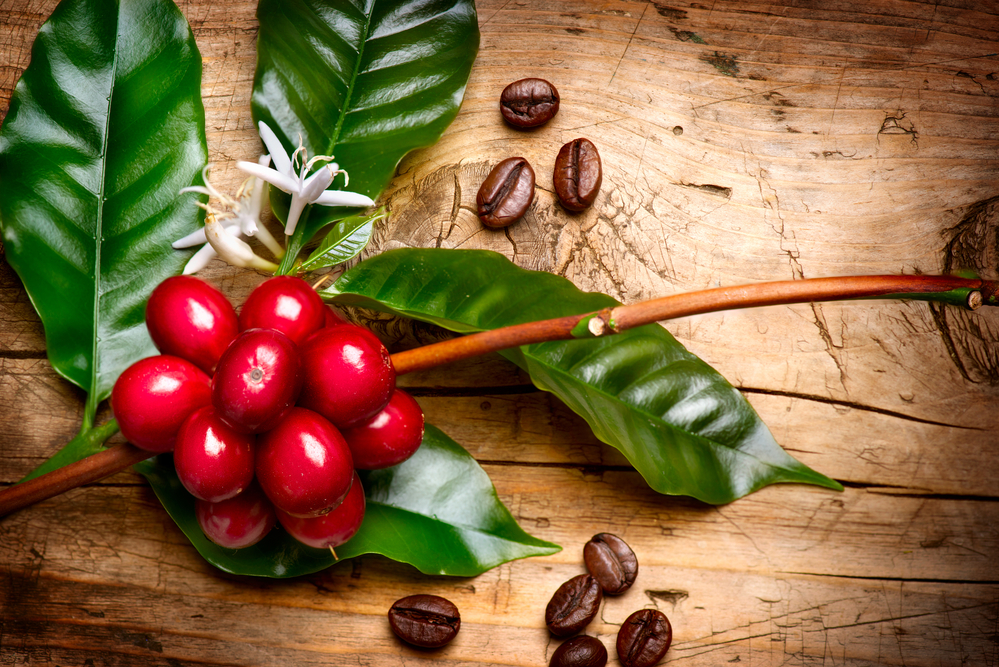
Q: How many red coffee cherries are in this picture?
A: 11